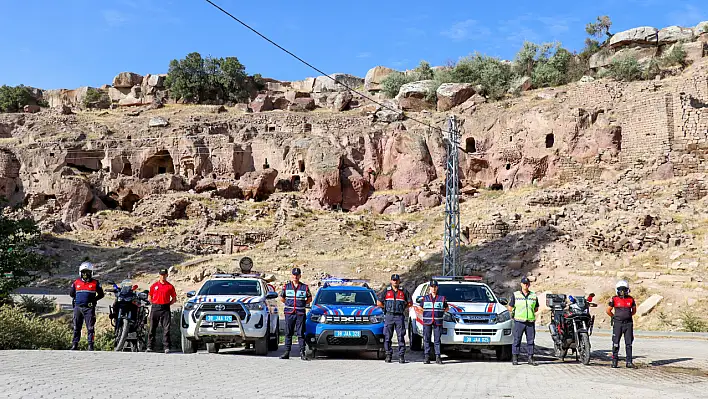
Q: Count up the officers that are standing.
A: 7